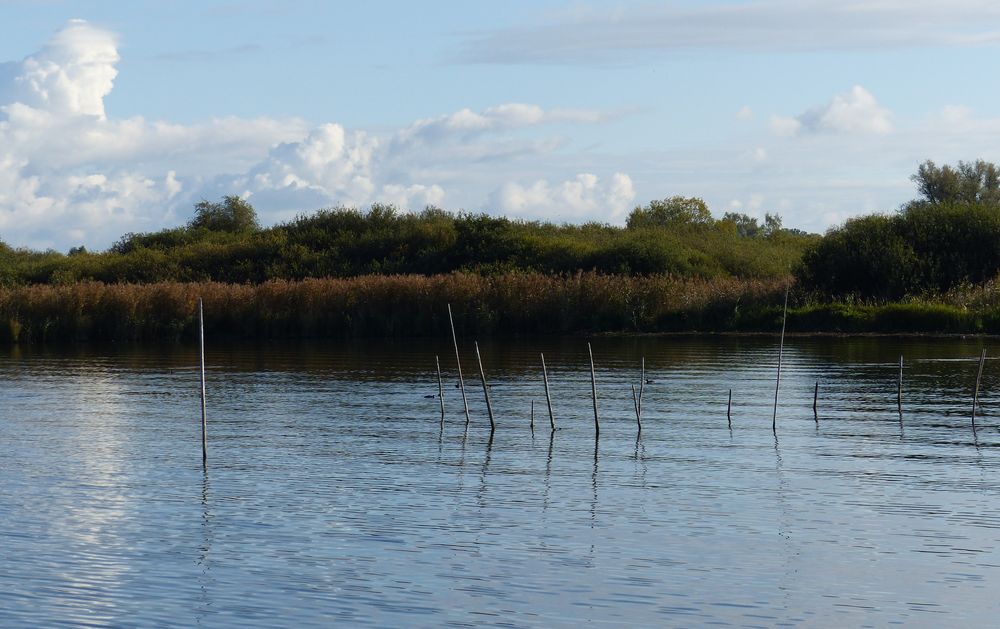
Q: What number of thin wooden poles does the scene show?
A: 14